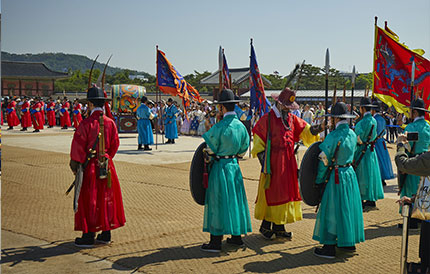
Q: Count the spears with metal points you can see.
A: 4